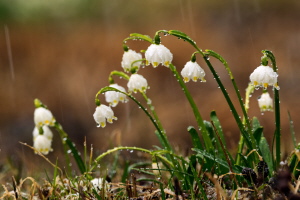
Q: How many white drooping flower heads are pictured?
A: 11